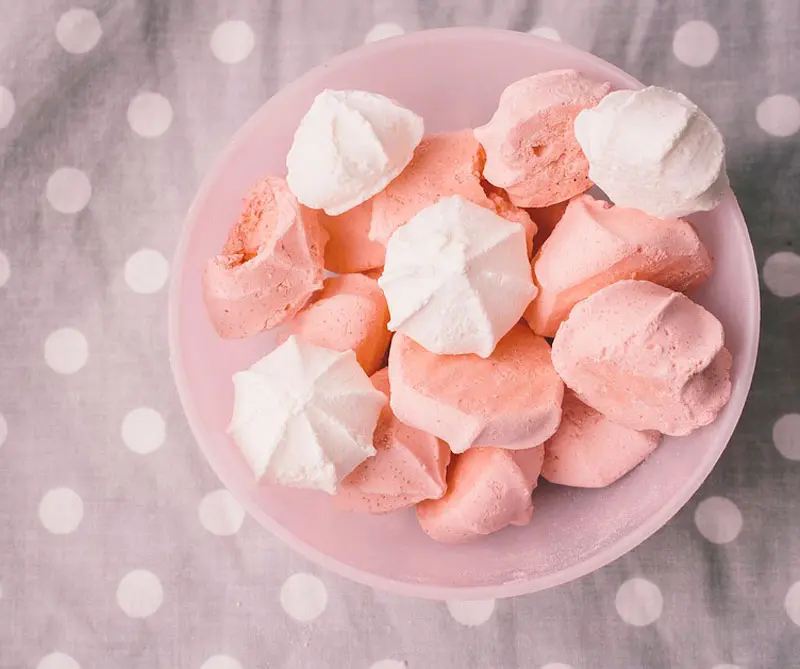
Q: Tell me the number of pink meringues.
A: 11